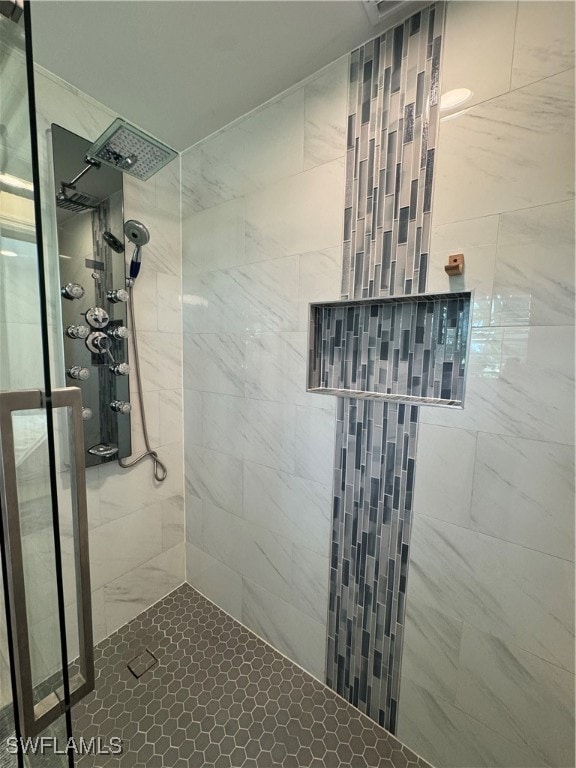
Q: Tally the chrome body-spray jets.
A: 8